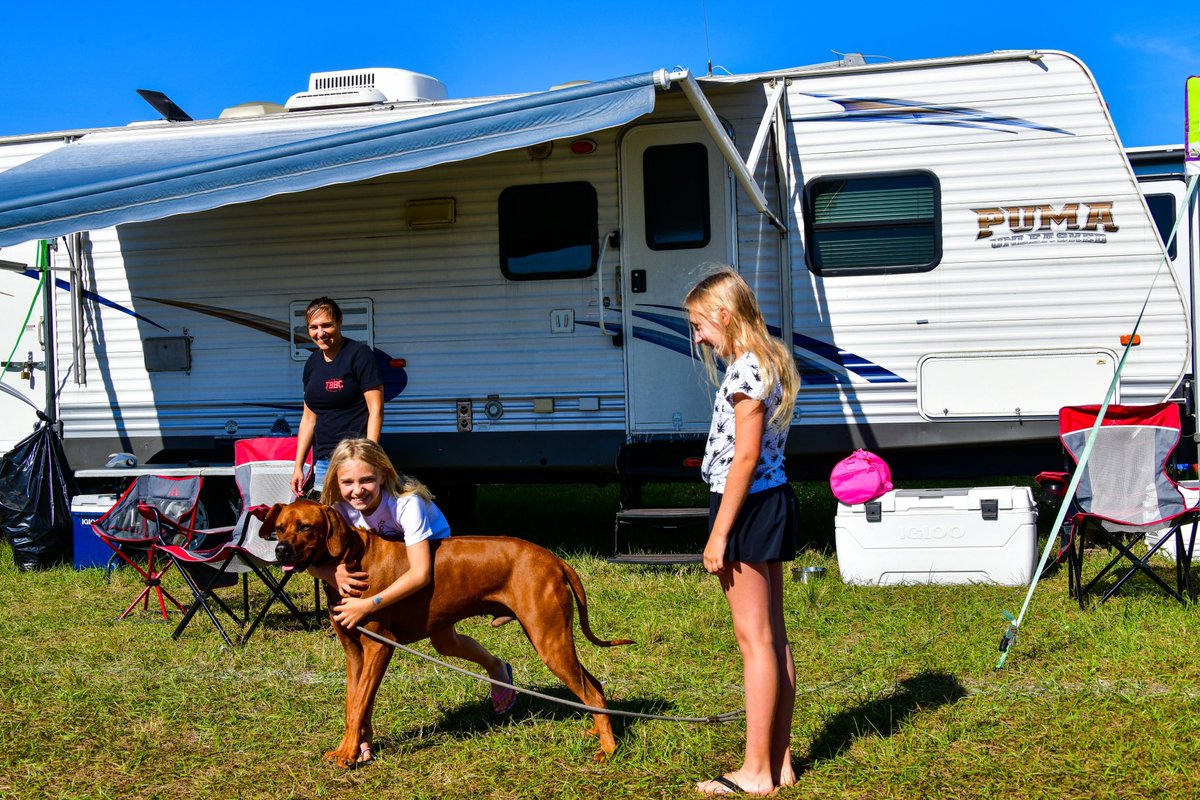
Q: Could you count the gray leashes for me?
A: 1